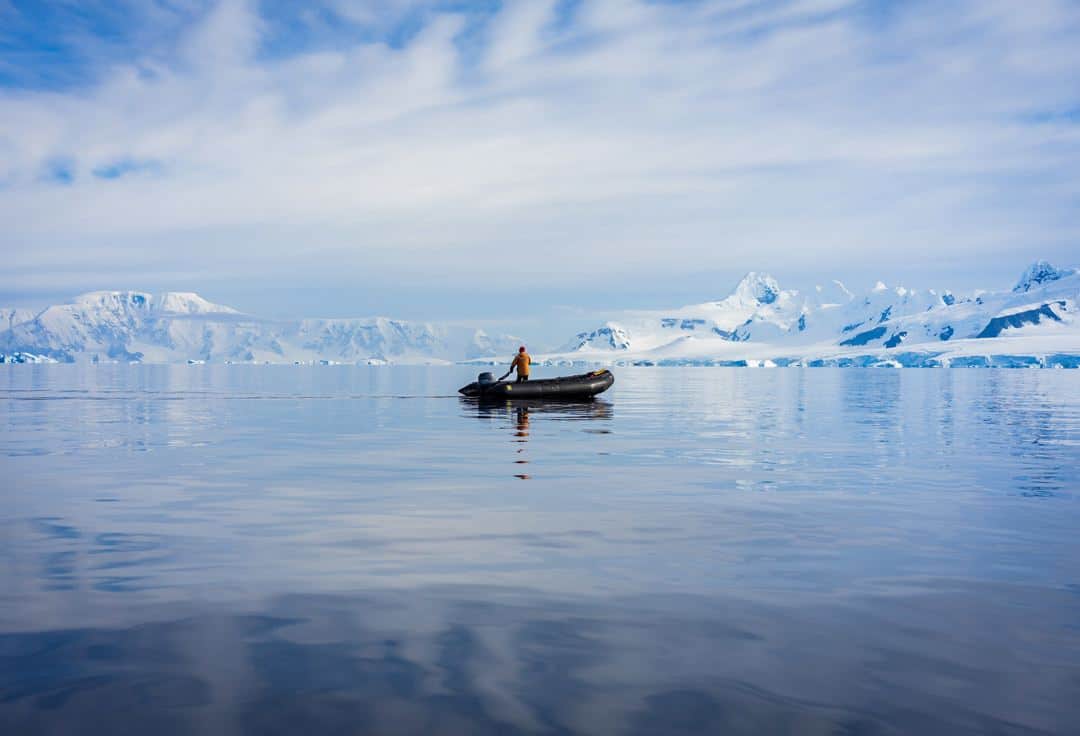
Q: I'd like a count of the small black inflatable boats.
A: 1